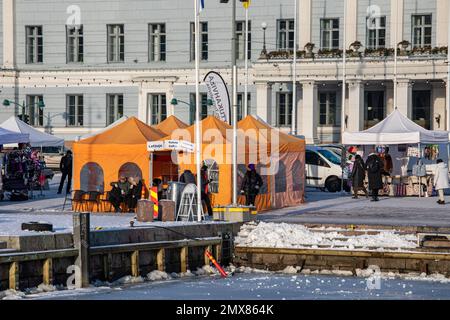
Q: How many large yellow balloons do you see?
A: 0